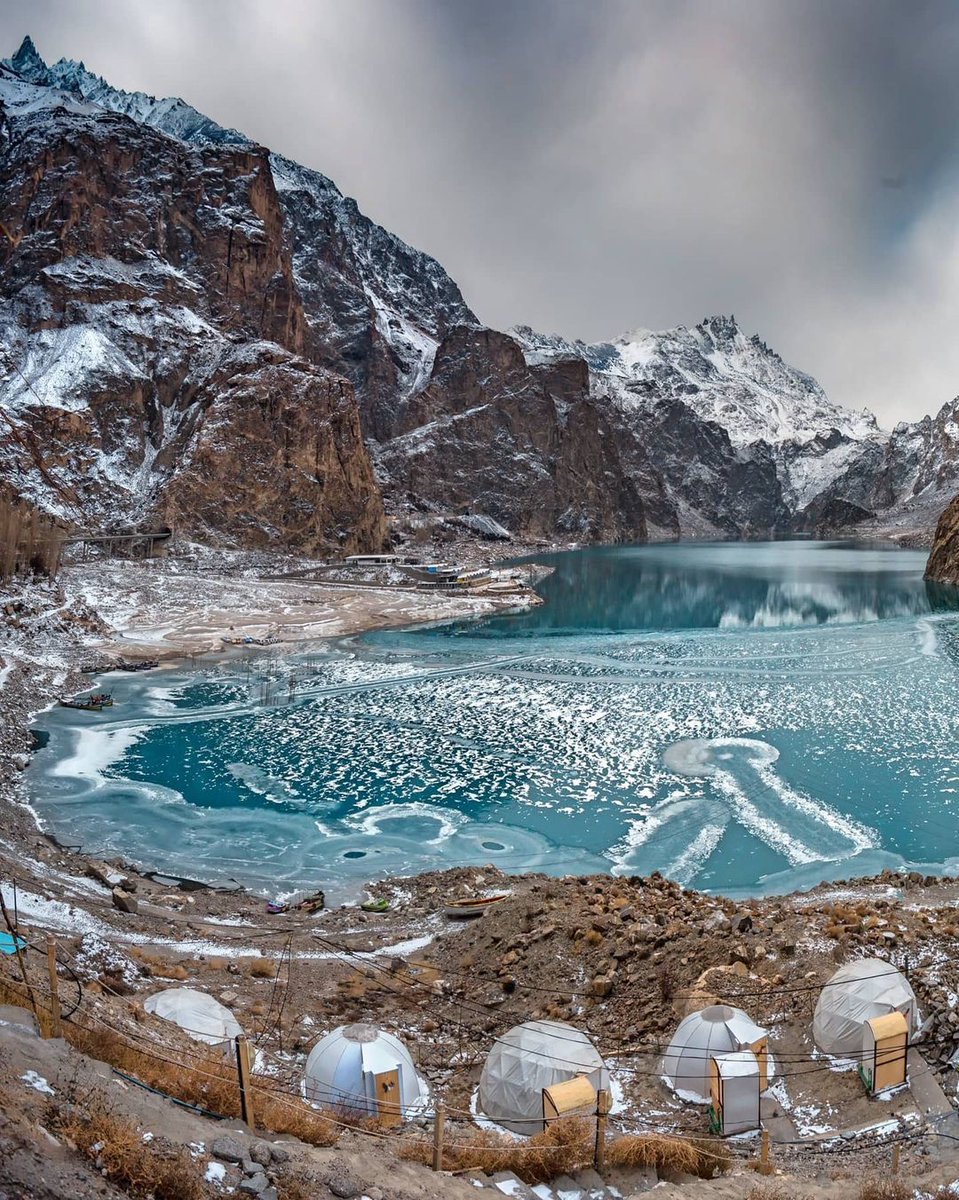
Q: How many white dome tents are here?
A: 5